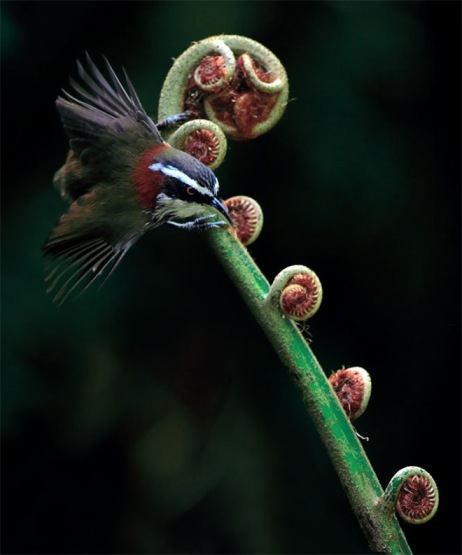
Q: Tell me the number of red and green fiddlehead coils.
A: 6